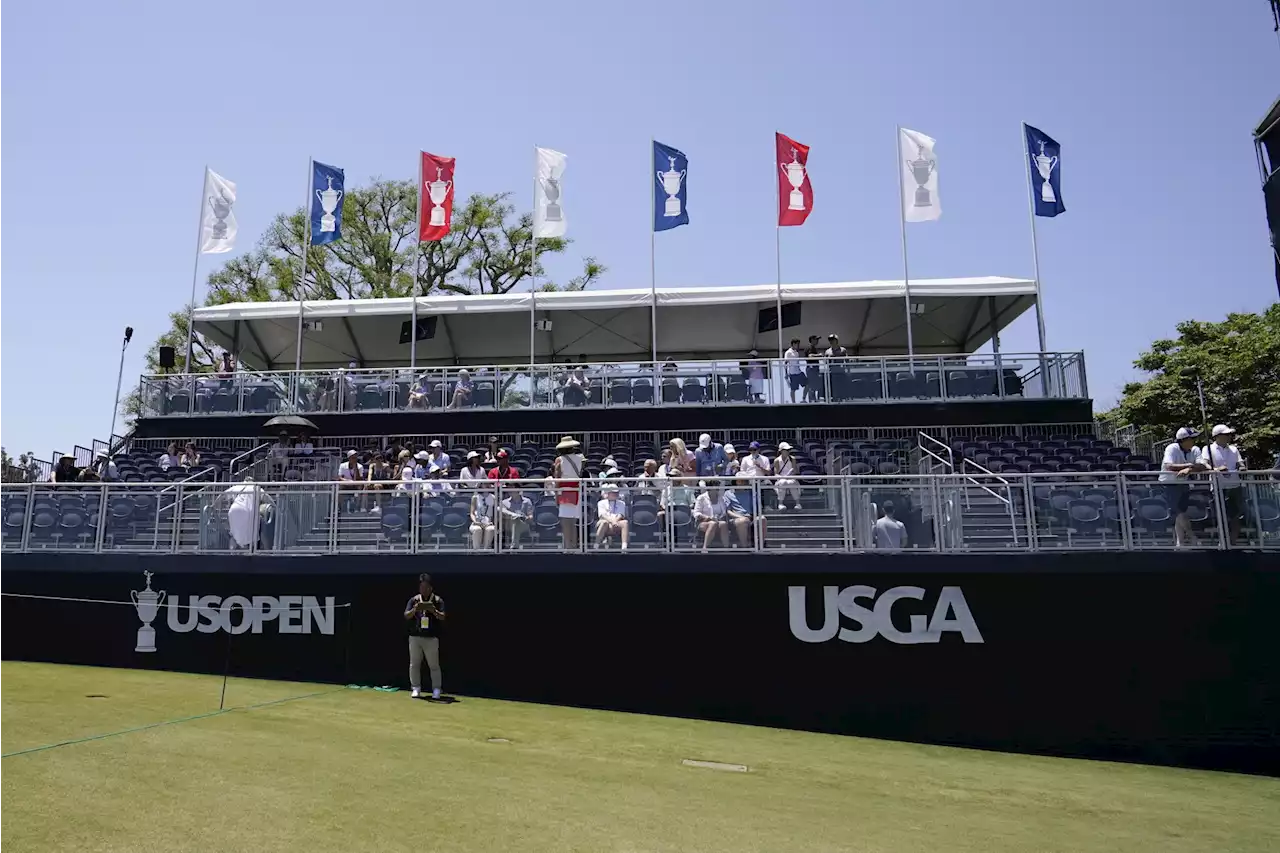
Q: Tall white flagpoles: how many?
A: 8